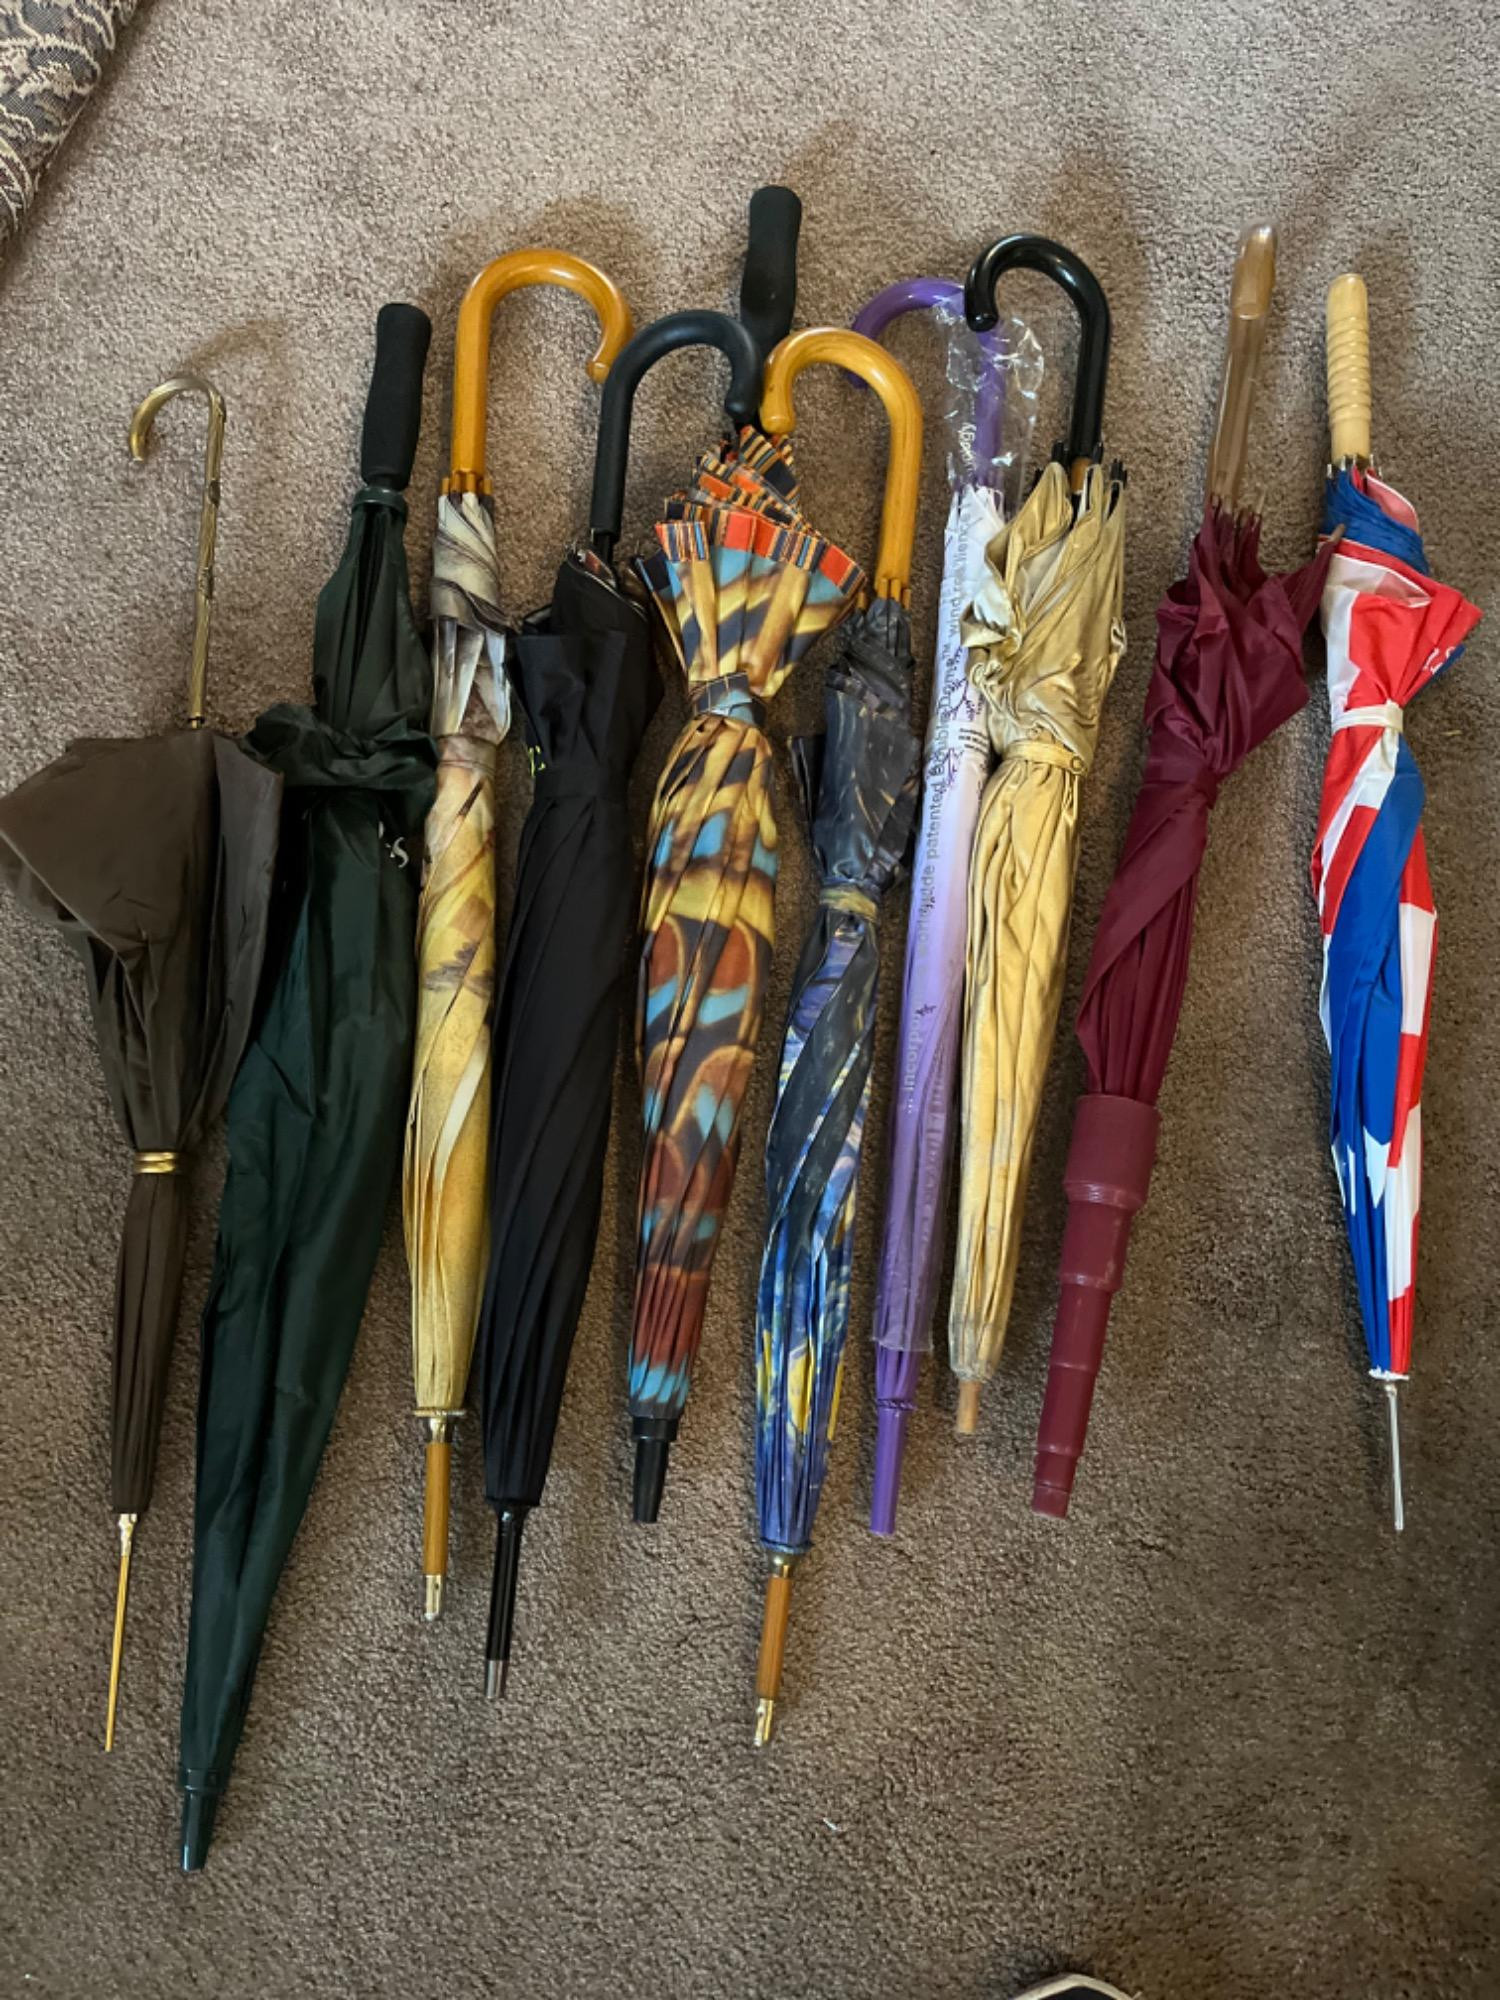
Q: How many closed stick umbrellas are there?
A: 10